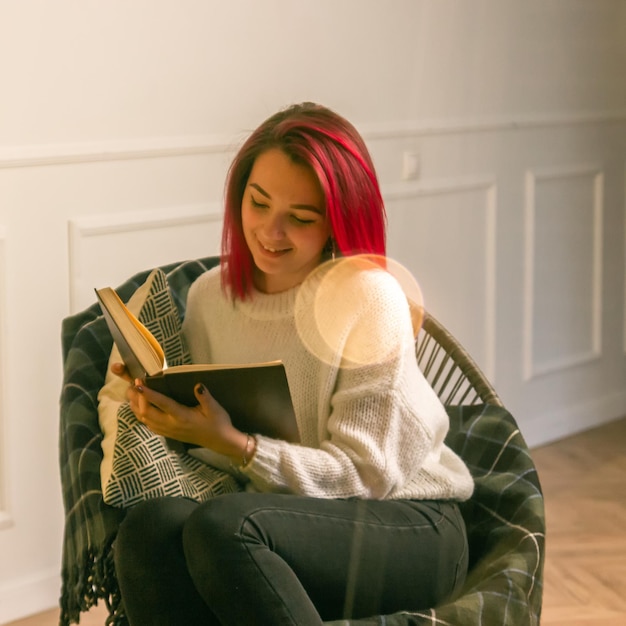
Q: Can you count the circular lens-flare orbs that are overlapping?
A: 2